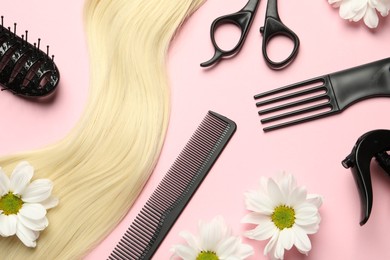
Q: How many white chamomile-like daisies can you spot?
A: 4